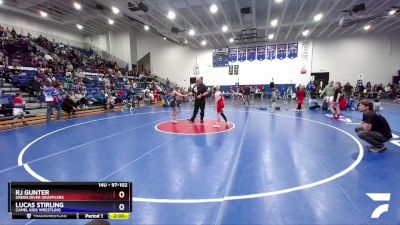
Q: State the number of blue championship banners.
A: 7